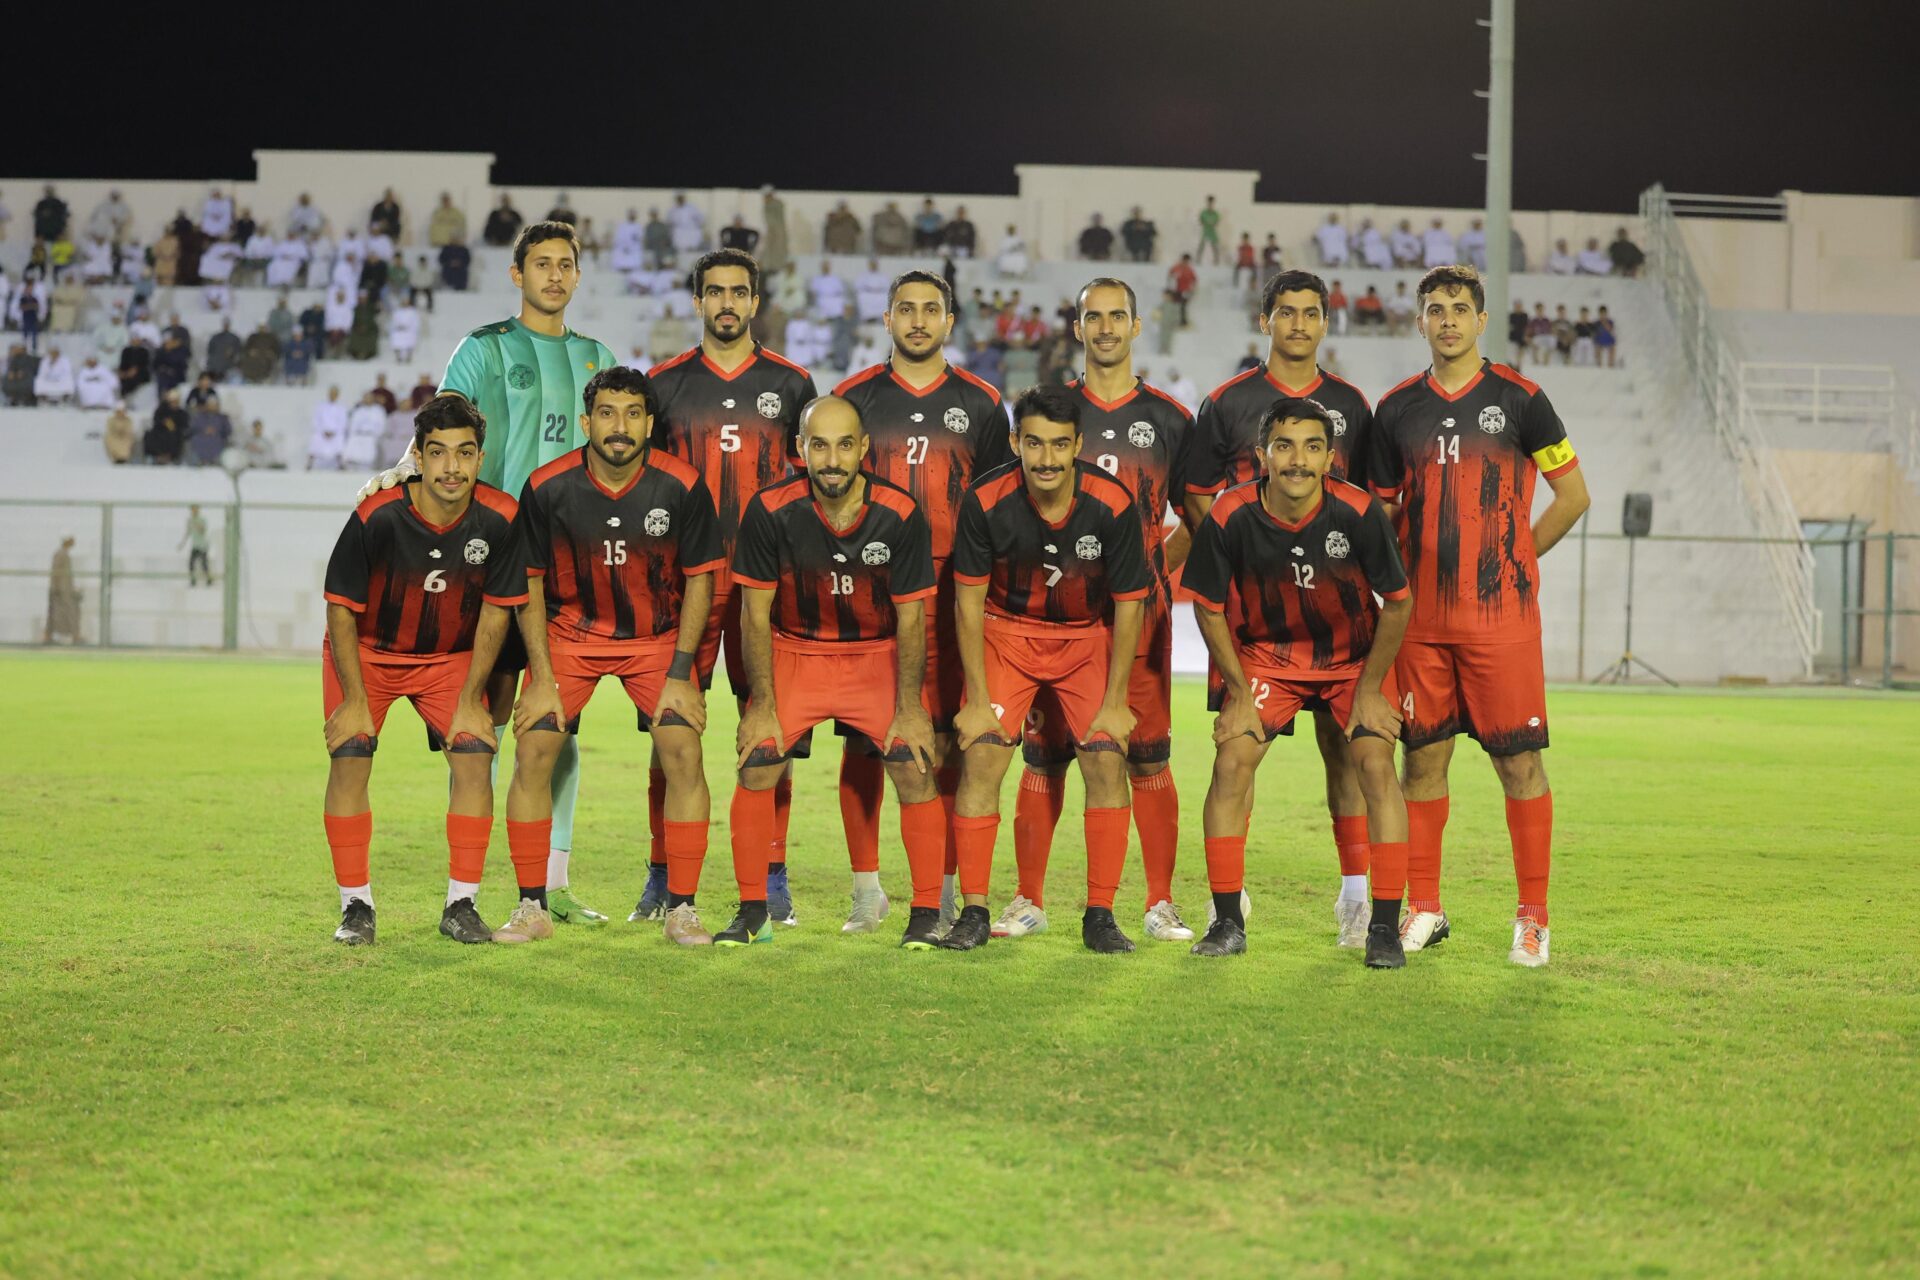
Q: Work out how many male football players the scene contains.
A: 11